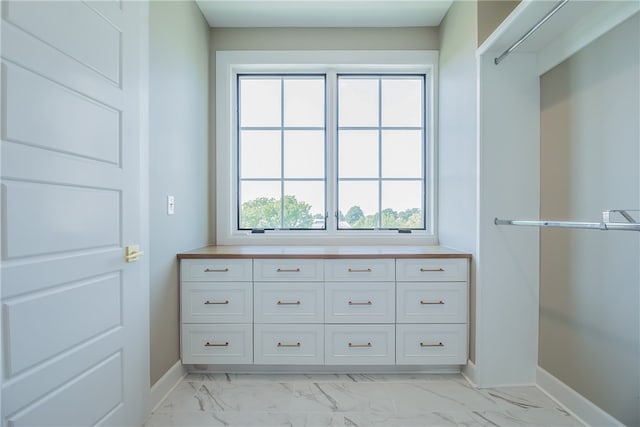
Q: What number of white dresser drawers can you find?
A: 12